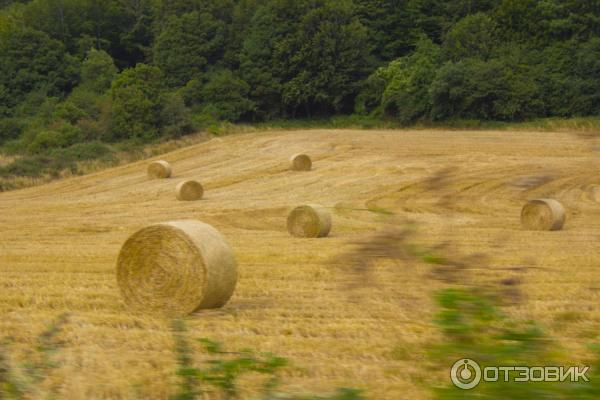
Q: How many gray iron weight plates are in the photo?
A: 0